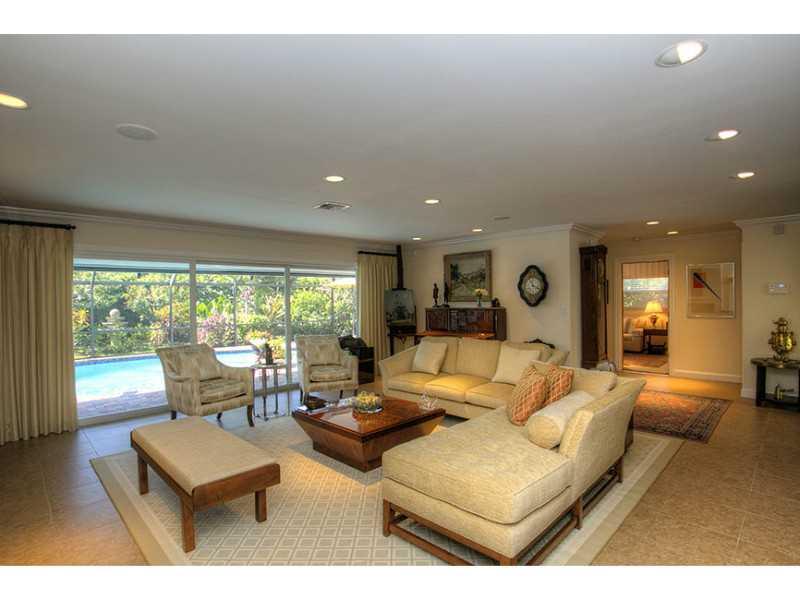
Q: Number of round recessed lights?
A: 10